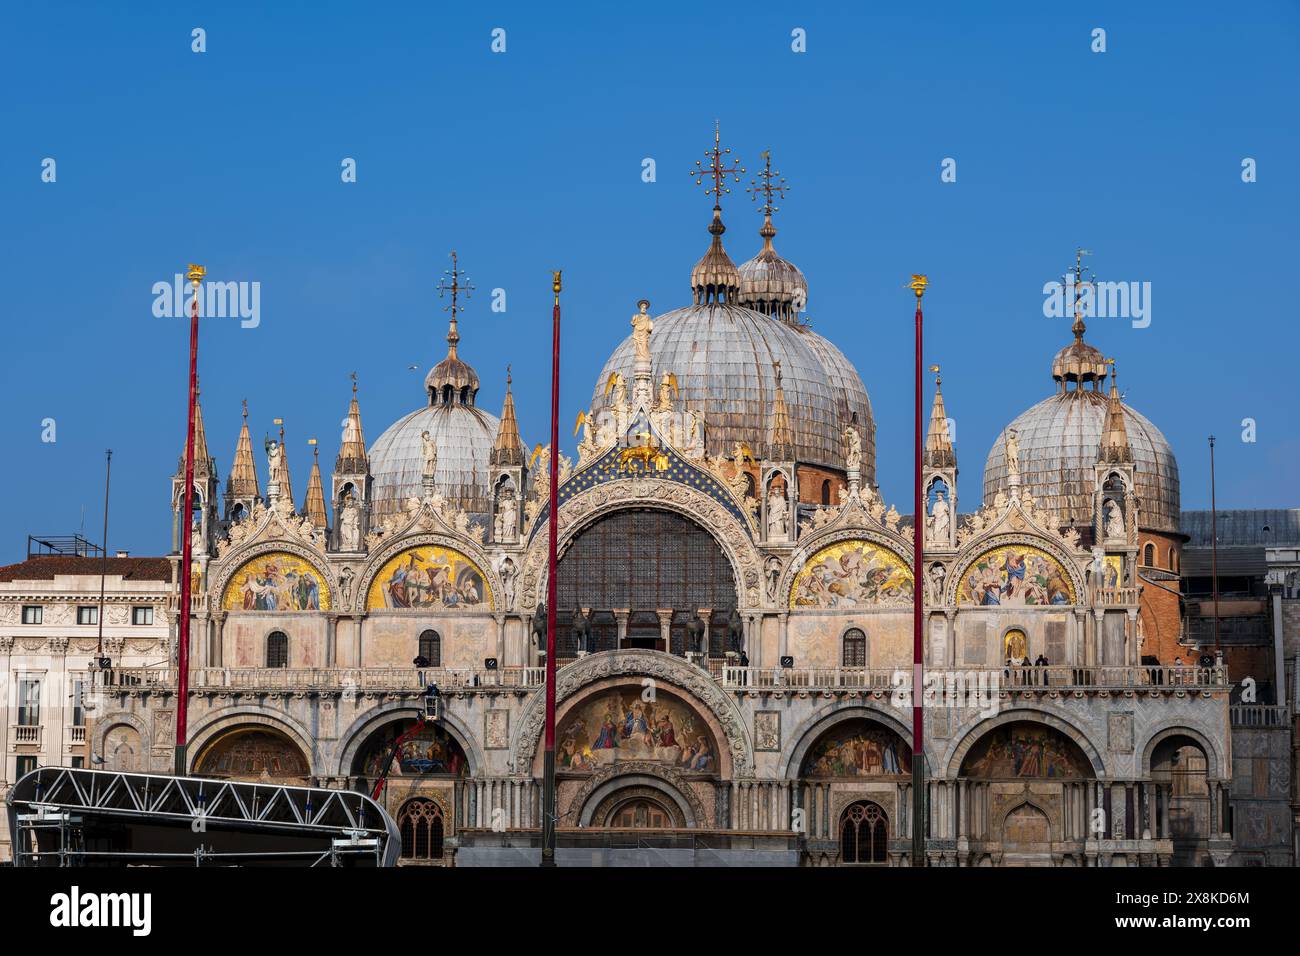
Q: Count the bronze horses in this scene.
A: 4